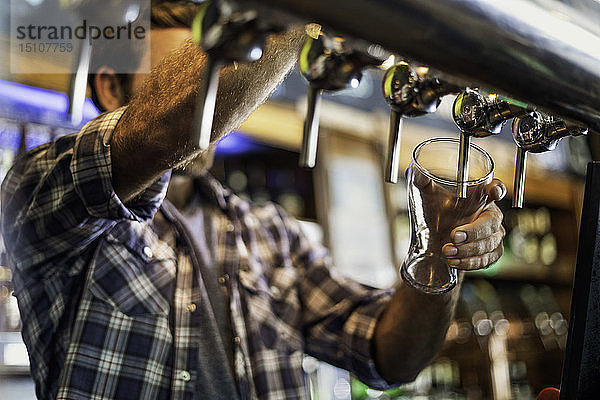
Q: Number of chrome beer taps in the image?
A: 6